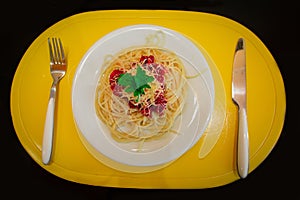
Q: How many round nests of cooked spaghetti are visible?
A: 1